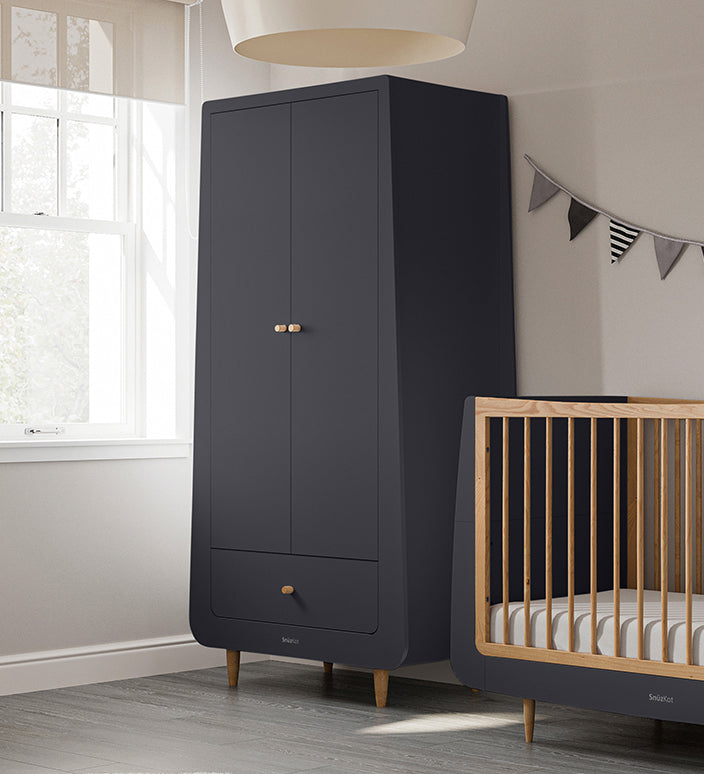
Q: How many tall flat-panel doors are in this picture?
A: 2